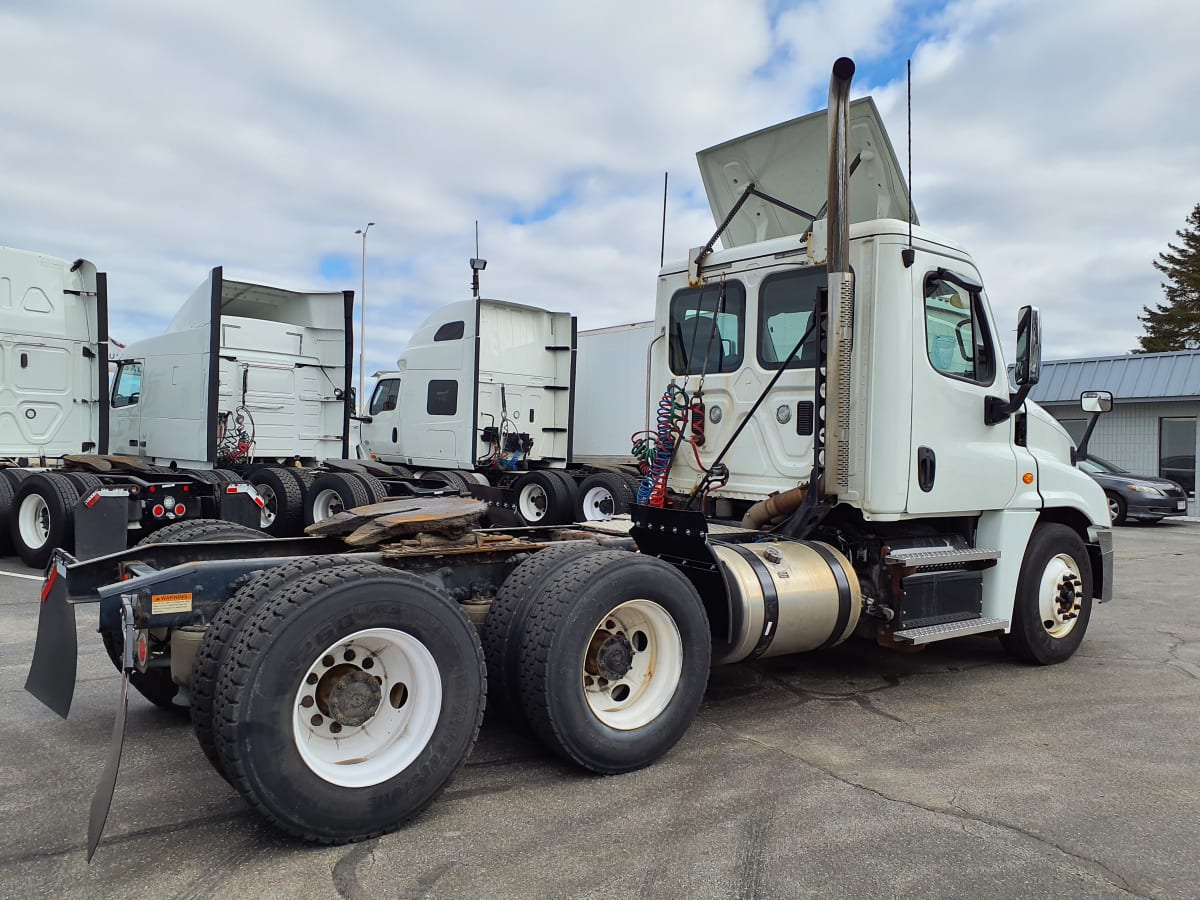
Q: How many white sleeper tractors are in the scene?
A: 3